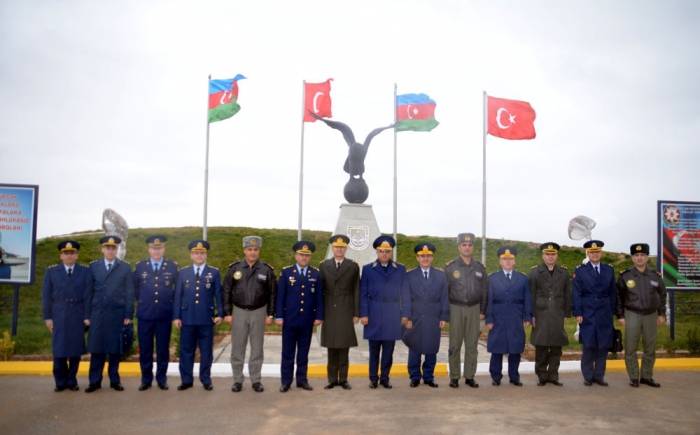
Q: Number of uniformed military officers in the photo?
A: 14